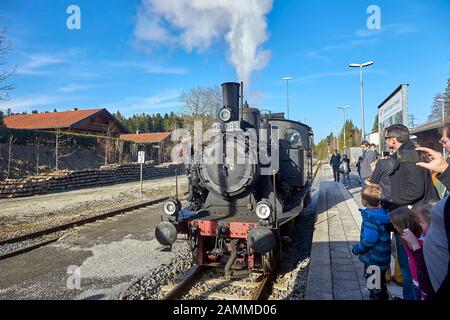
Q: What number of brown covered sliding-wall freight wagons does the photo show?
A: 0